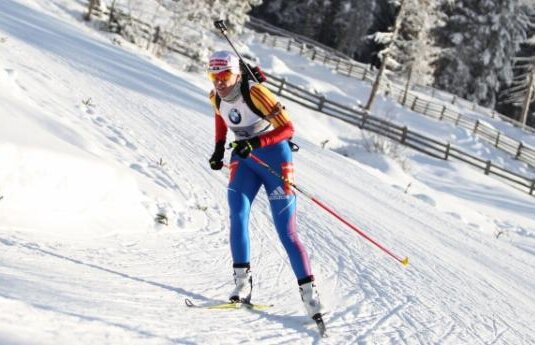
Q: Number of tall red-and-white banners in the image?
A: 0